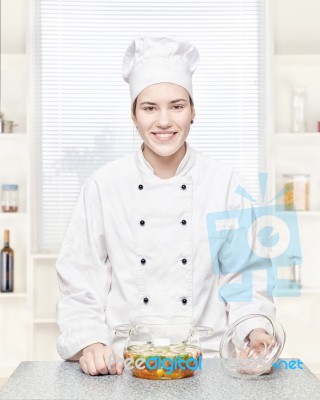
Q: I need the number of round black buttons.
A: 8